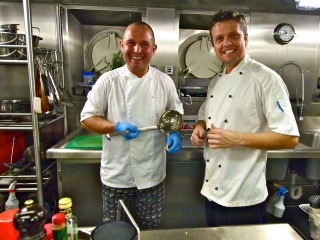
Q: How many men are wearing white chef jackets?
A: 2